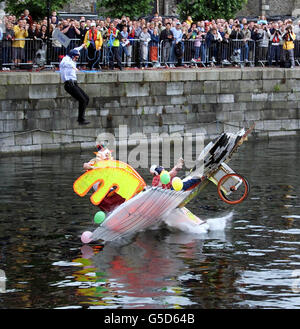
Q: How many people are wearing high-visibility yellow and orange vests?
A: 2